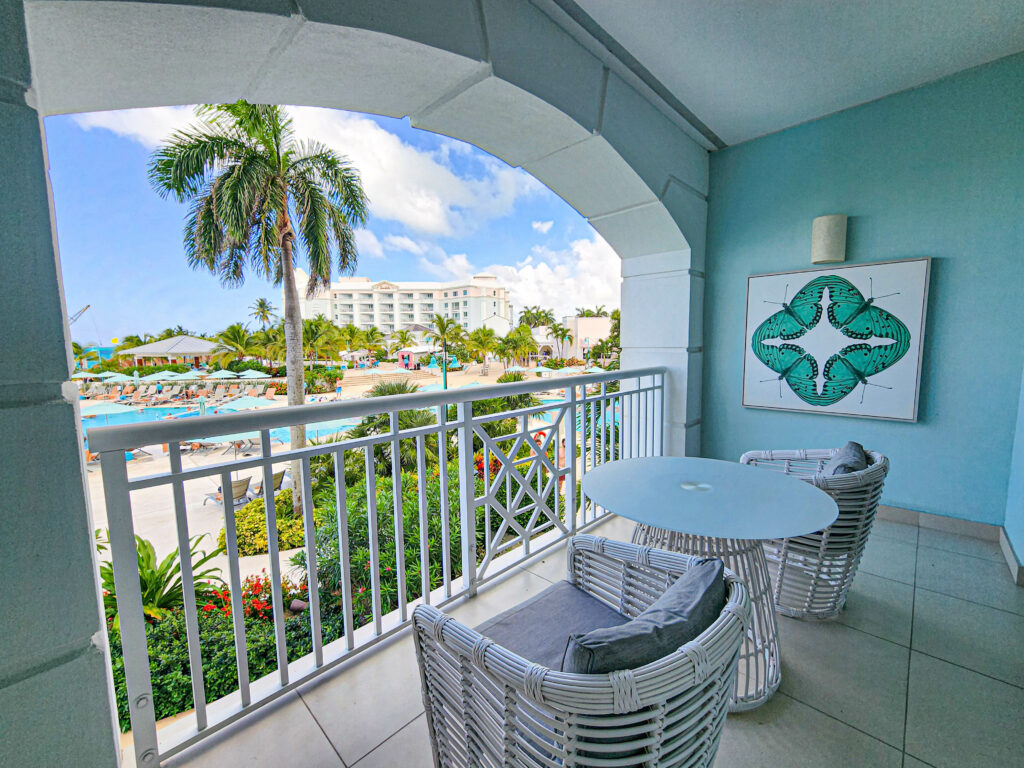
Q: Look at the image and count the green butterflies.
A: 4